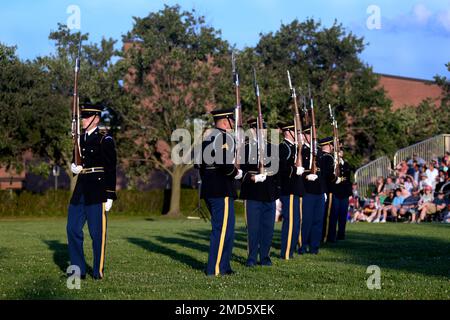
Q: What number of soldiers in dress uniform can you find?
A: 7